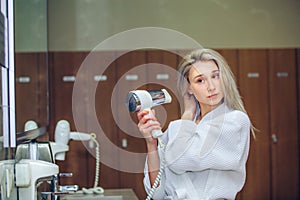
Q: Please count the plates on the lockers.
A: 7